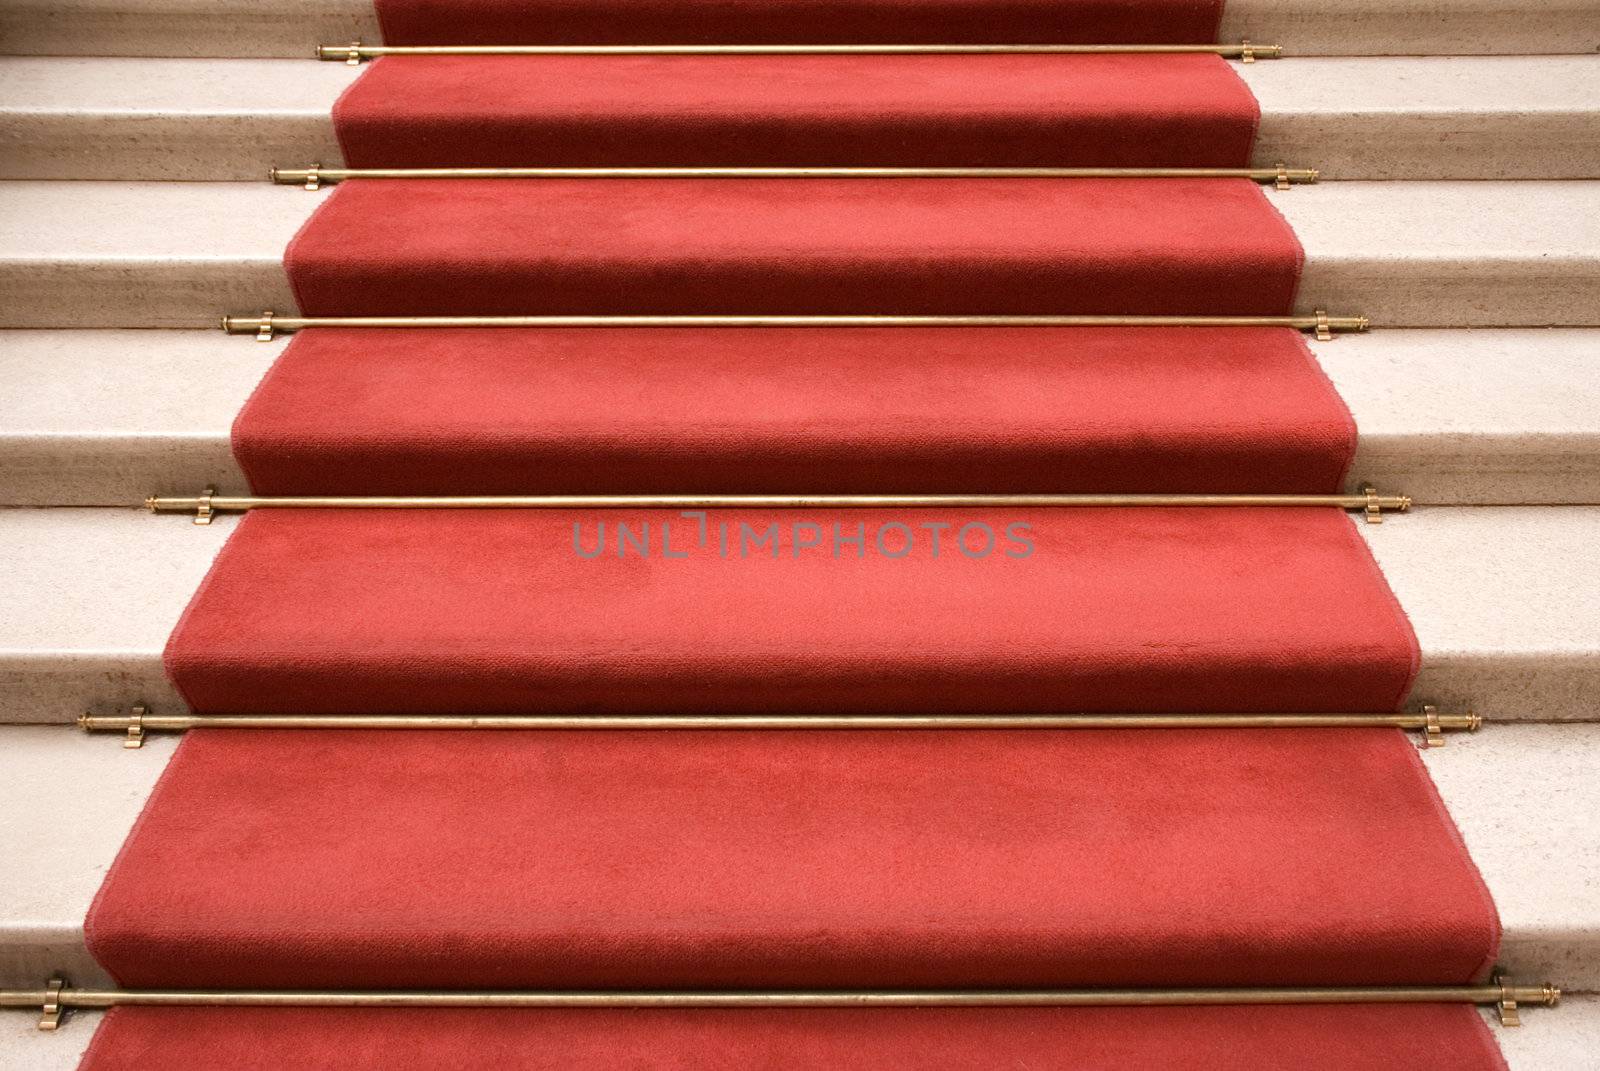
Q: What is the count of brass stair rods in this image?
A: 6